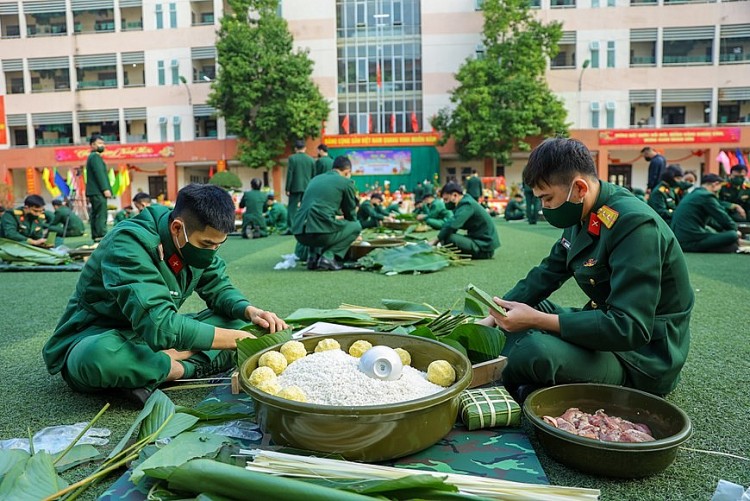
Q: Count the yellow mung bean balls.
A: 9